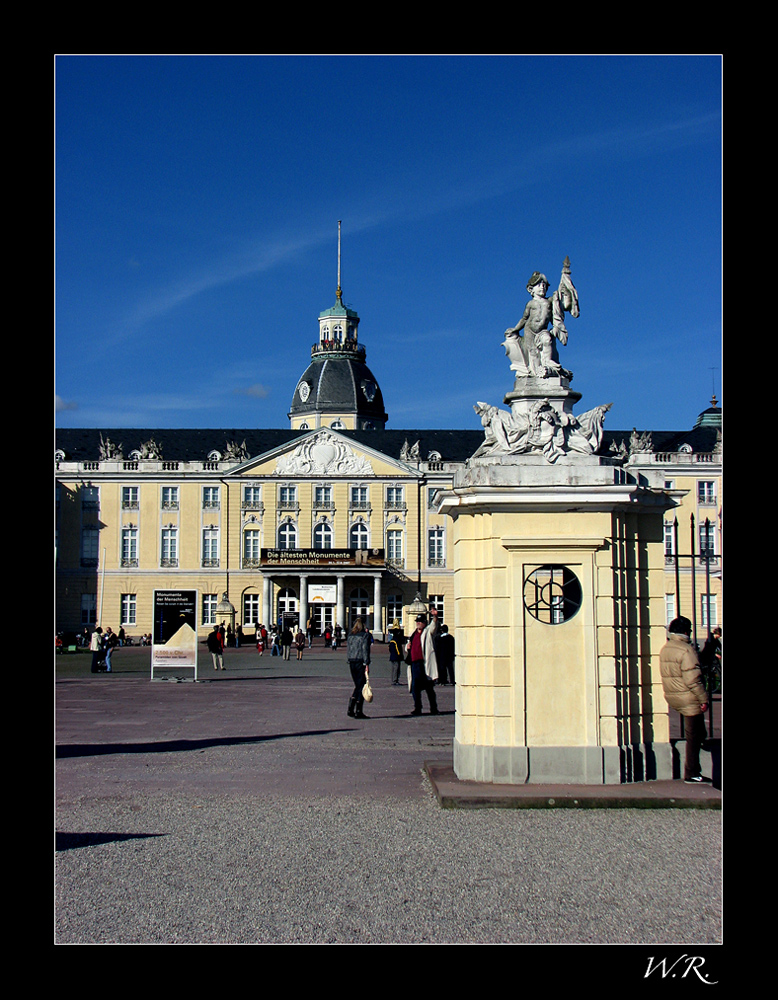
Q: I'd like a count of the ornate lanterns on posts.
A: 0